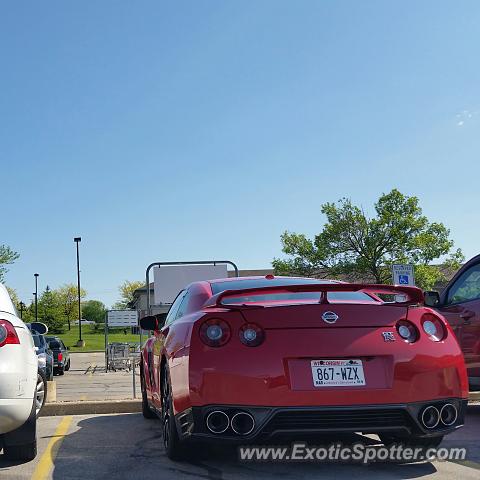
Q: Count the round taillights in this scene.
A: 4